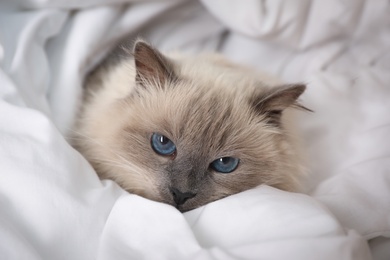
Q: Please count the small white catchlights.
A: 2